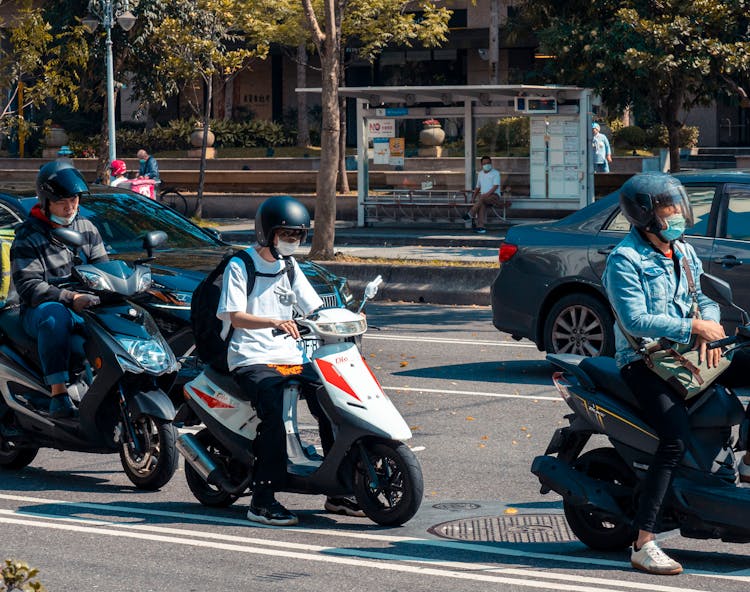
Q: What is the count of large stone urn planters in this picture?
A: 3